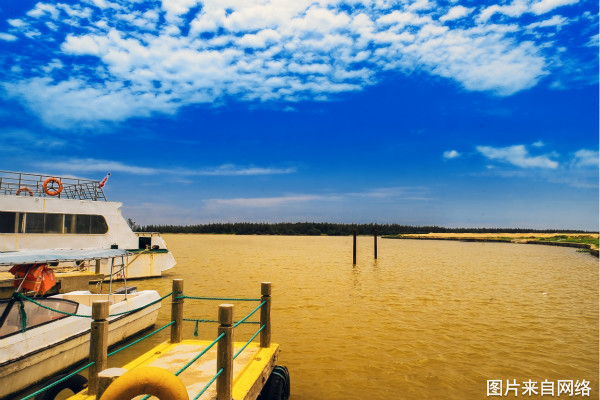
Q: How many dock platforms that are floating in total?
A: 1